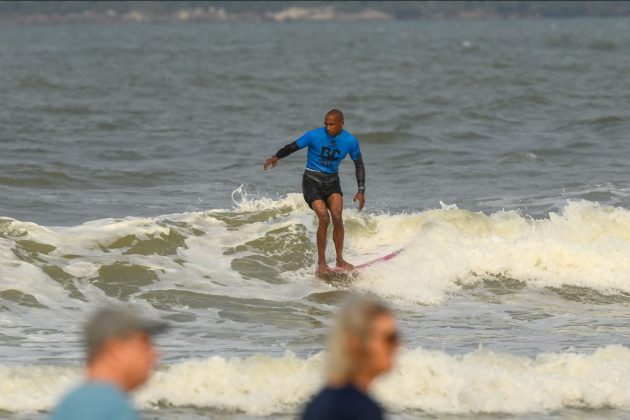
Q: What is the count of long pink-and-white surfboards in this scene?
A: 1